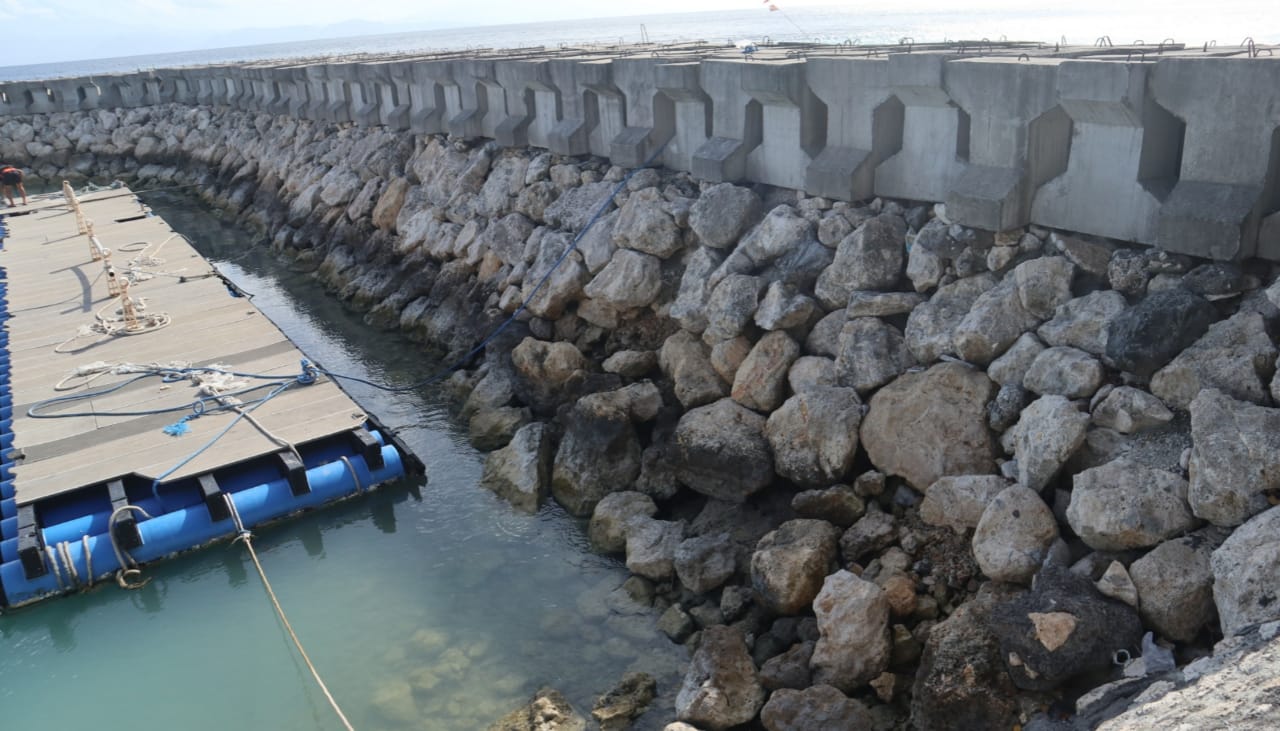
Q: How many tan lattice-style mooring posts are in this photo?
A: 5